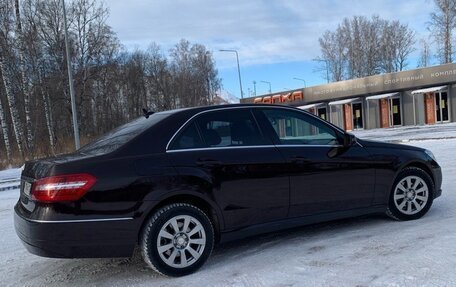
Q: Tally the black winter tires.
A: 2